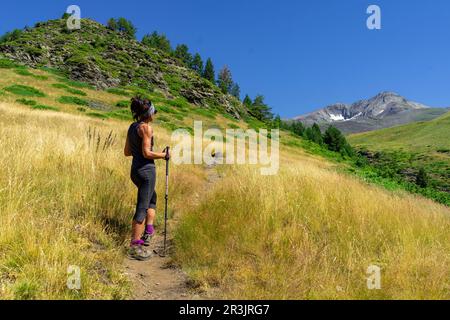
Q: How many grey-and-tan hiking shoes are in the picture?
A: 2